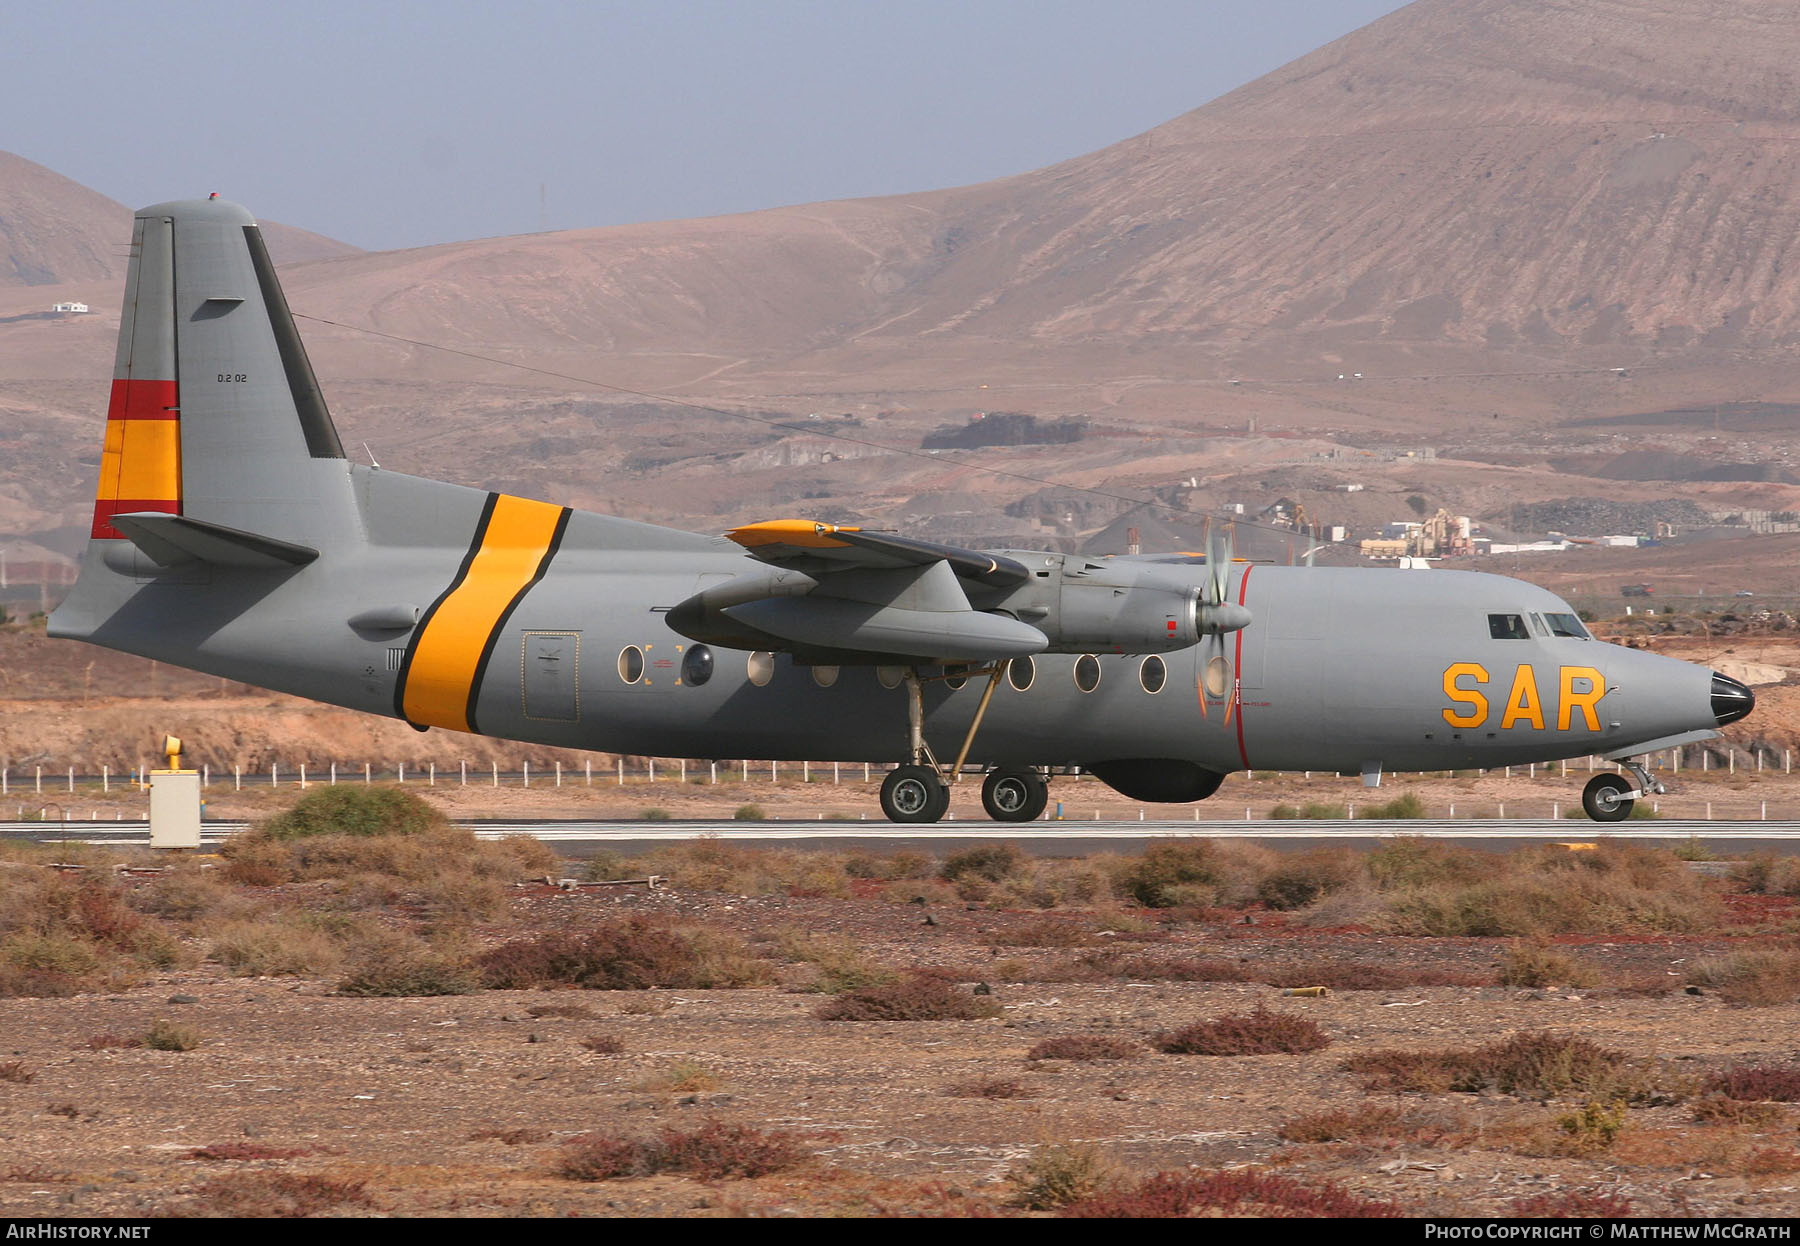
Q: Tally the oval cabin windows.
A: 10